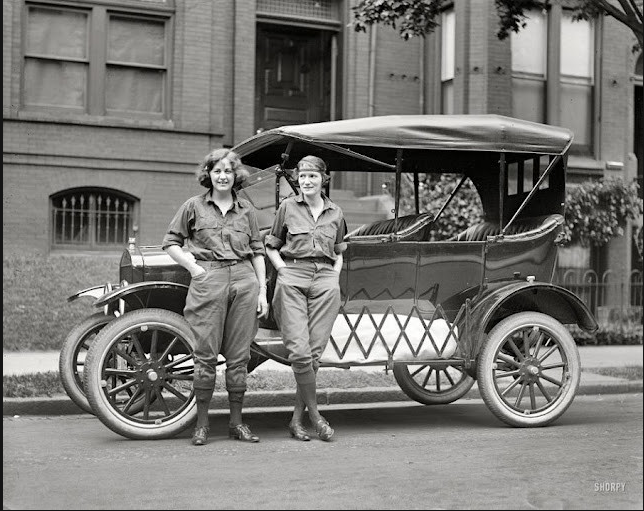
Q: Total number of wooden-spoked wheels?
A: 4